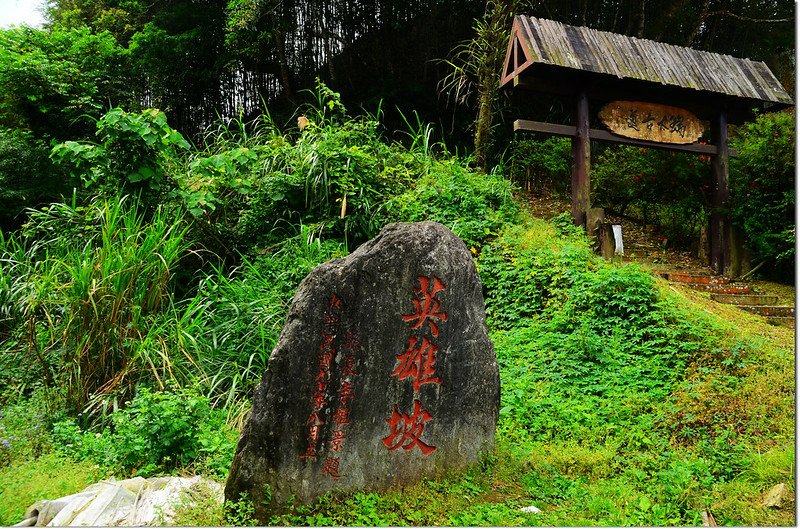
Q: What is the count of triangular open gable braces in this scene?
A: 1